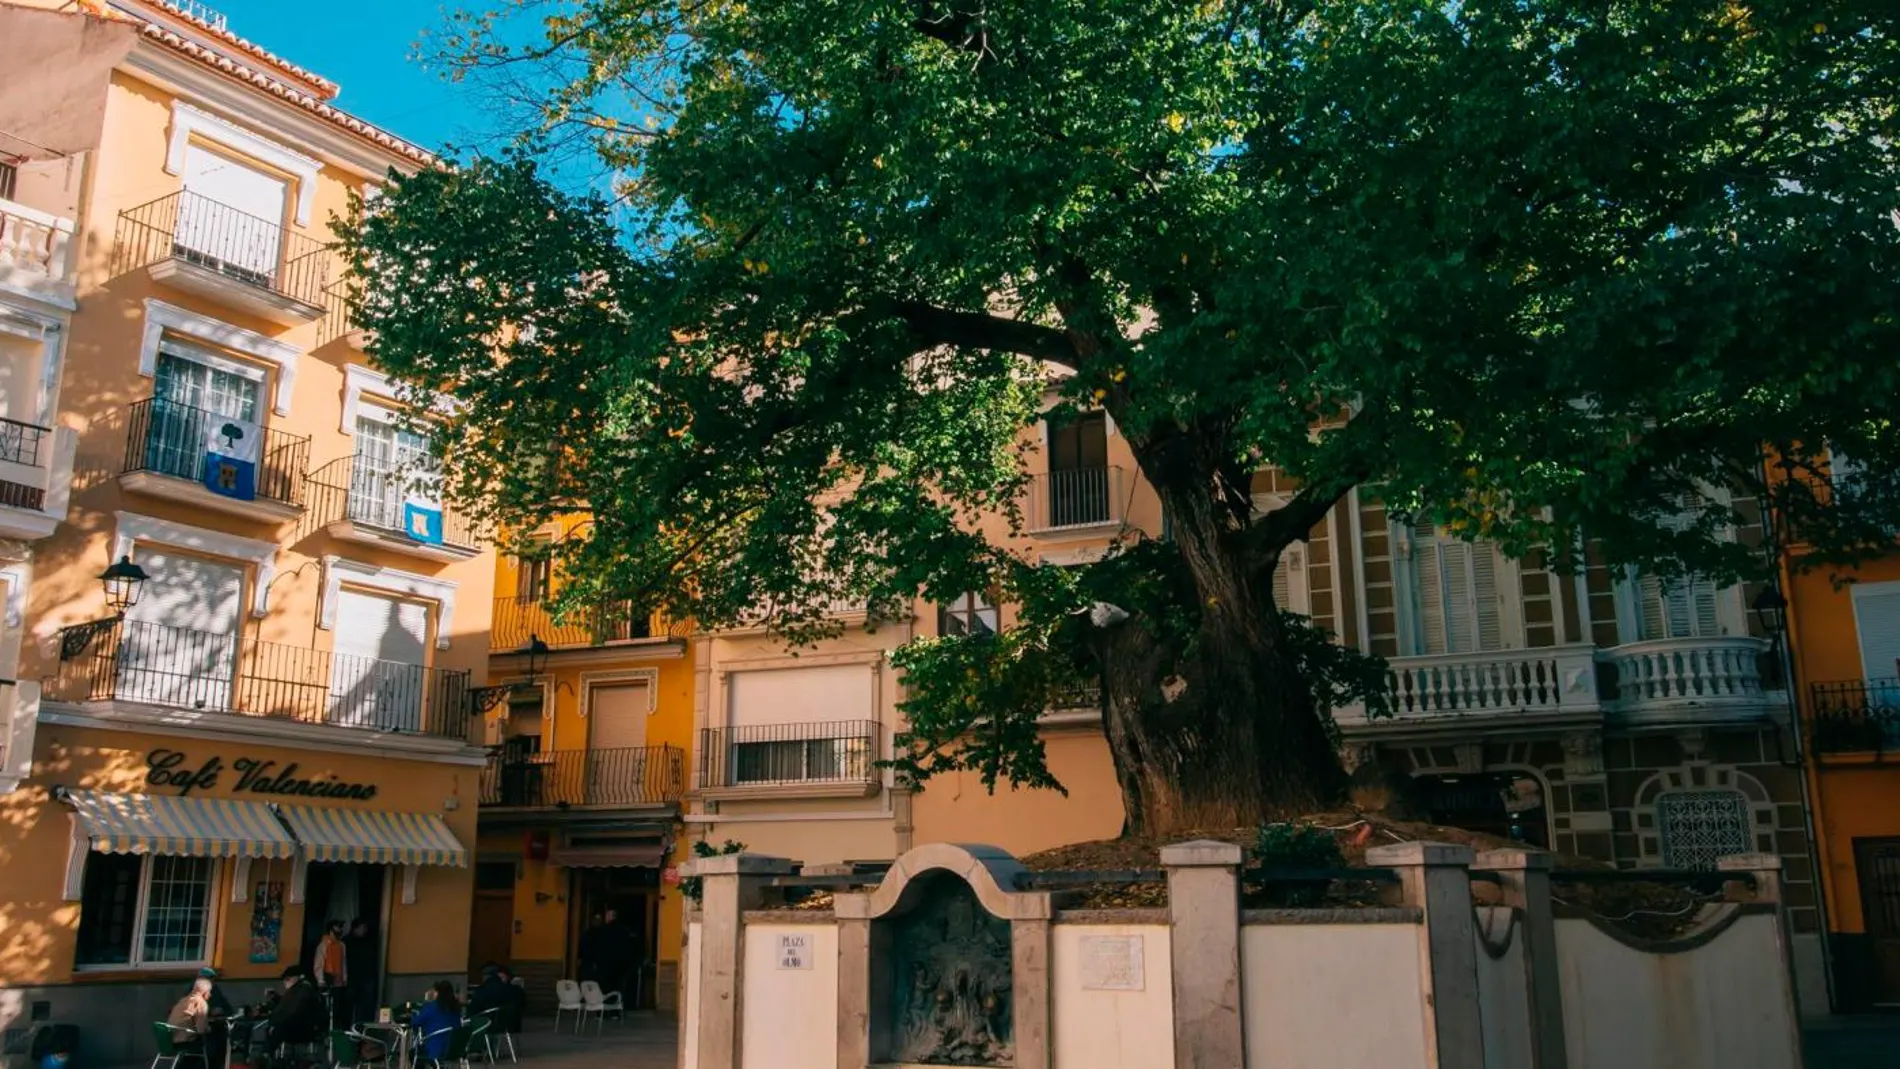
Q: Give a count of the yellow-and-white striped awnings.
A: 2